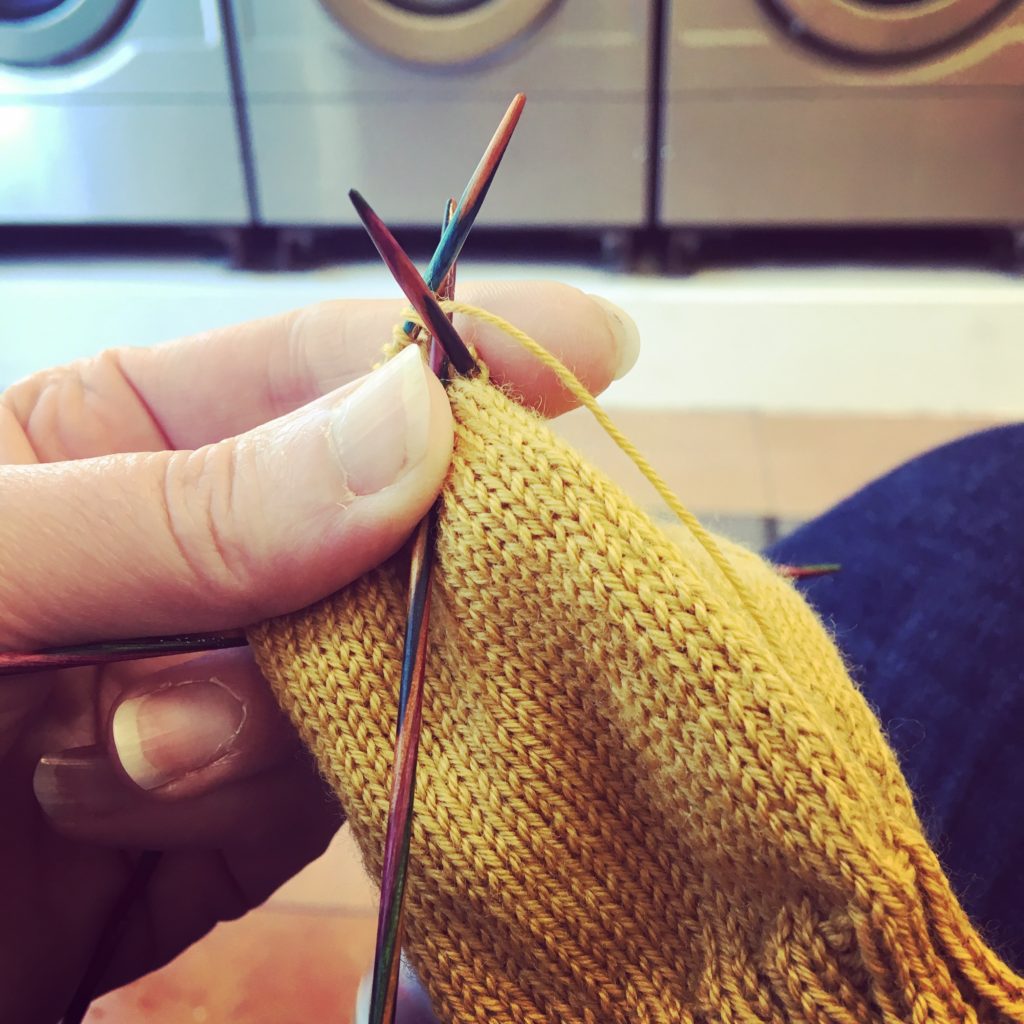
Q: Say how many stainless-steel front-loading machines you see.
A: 3